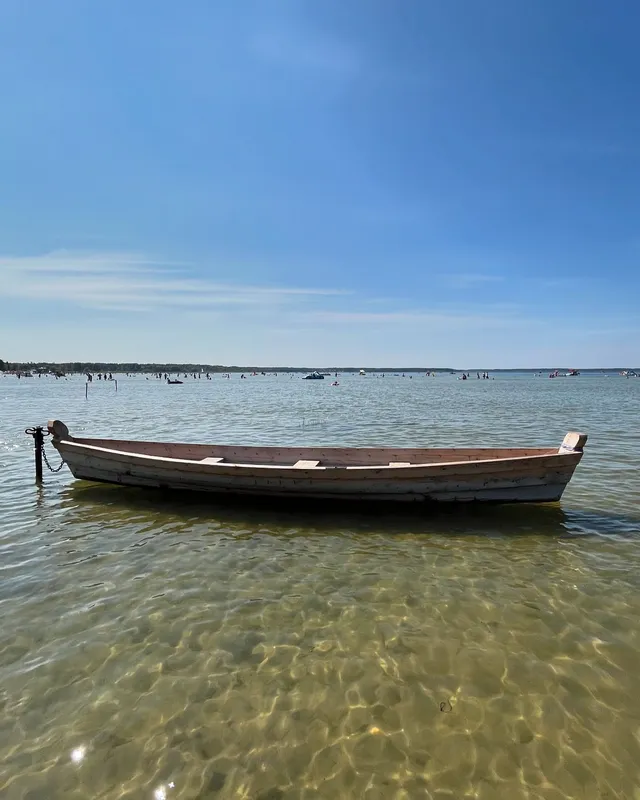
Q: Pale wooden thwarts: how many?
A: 3